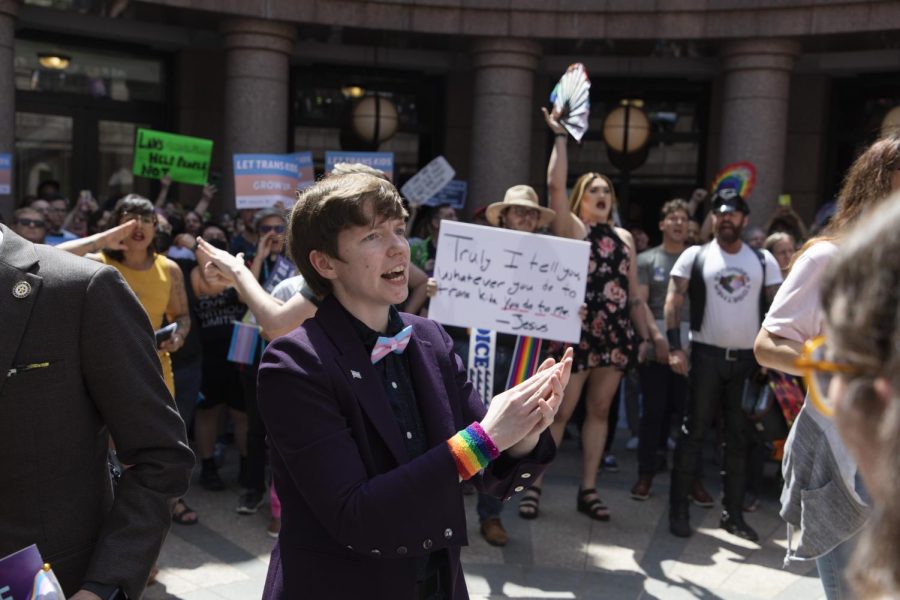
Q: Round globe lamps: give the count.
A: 3